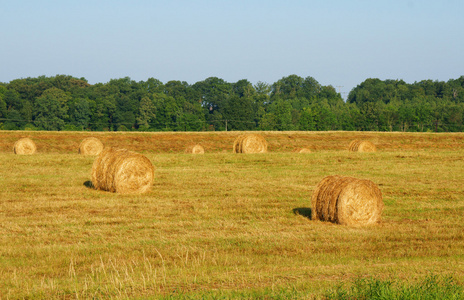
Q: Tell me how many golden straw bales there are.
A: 8